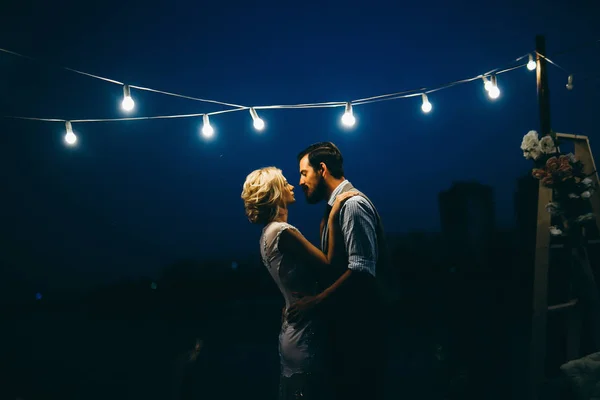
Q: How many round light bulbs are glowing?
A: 9